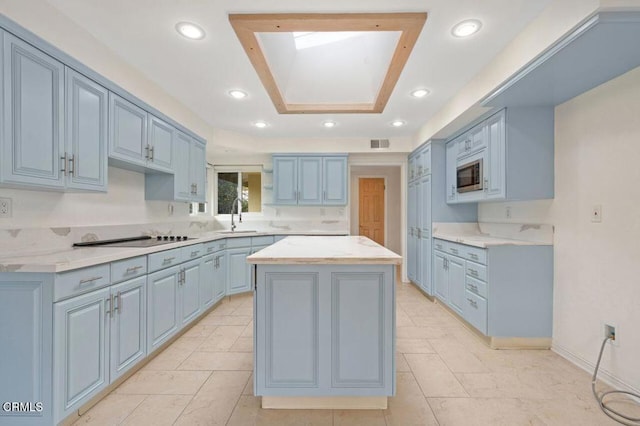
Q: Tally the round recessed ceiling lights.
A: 7